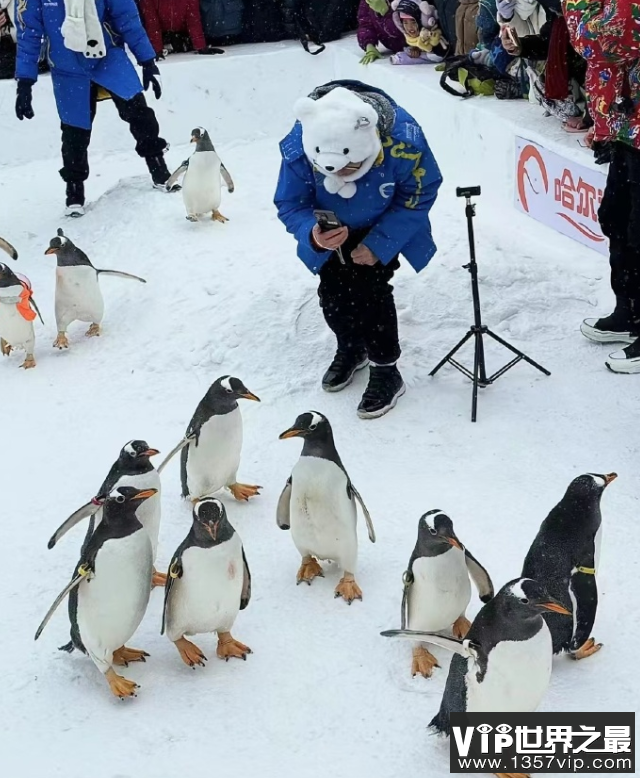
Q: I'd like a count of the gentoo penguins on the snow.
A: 11